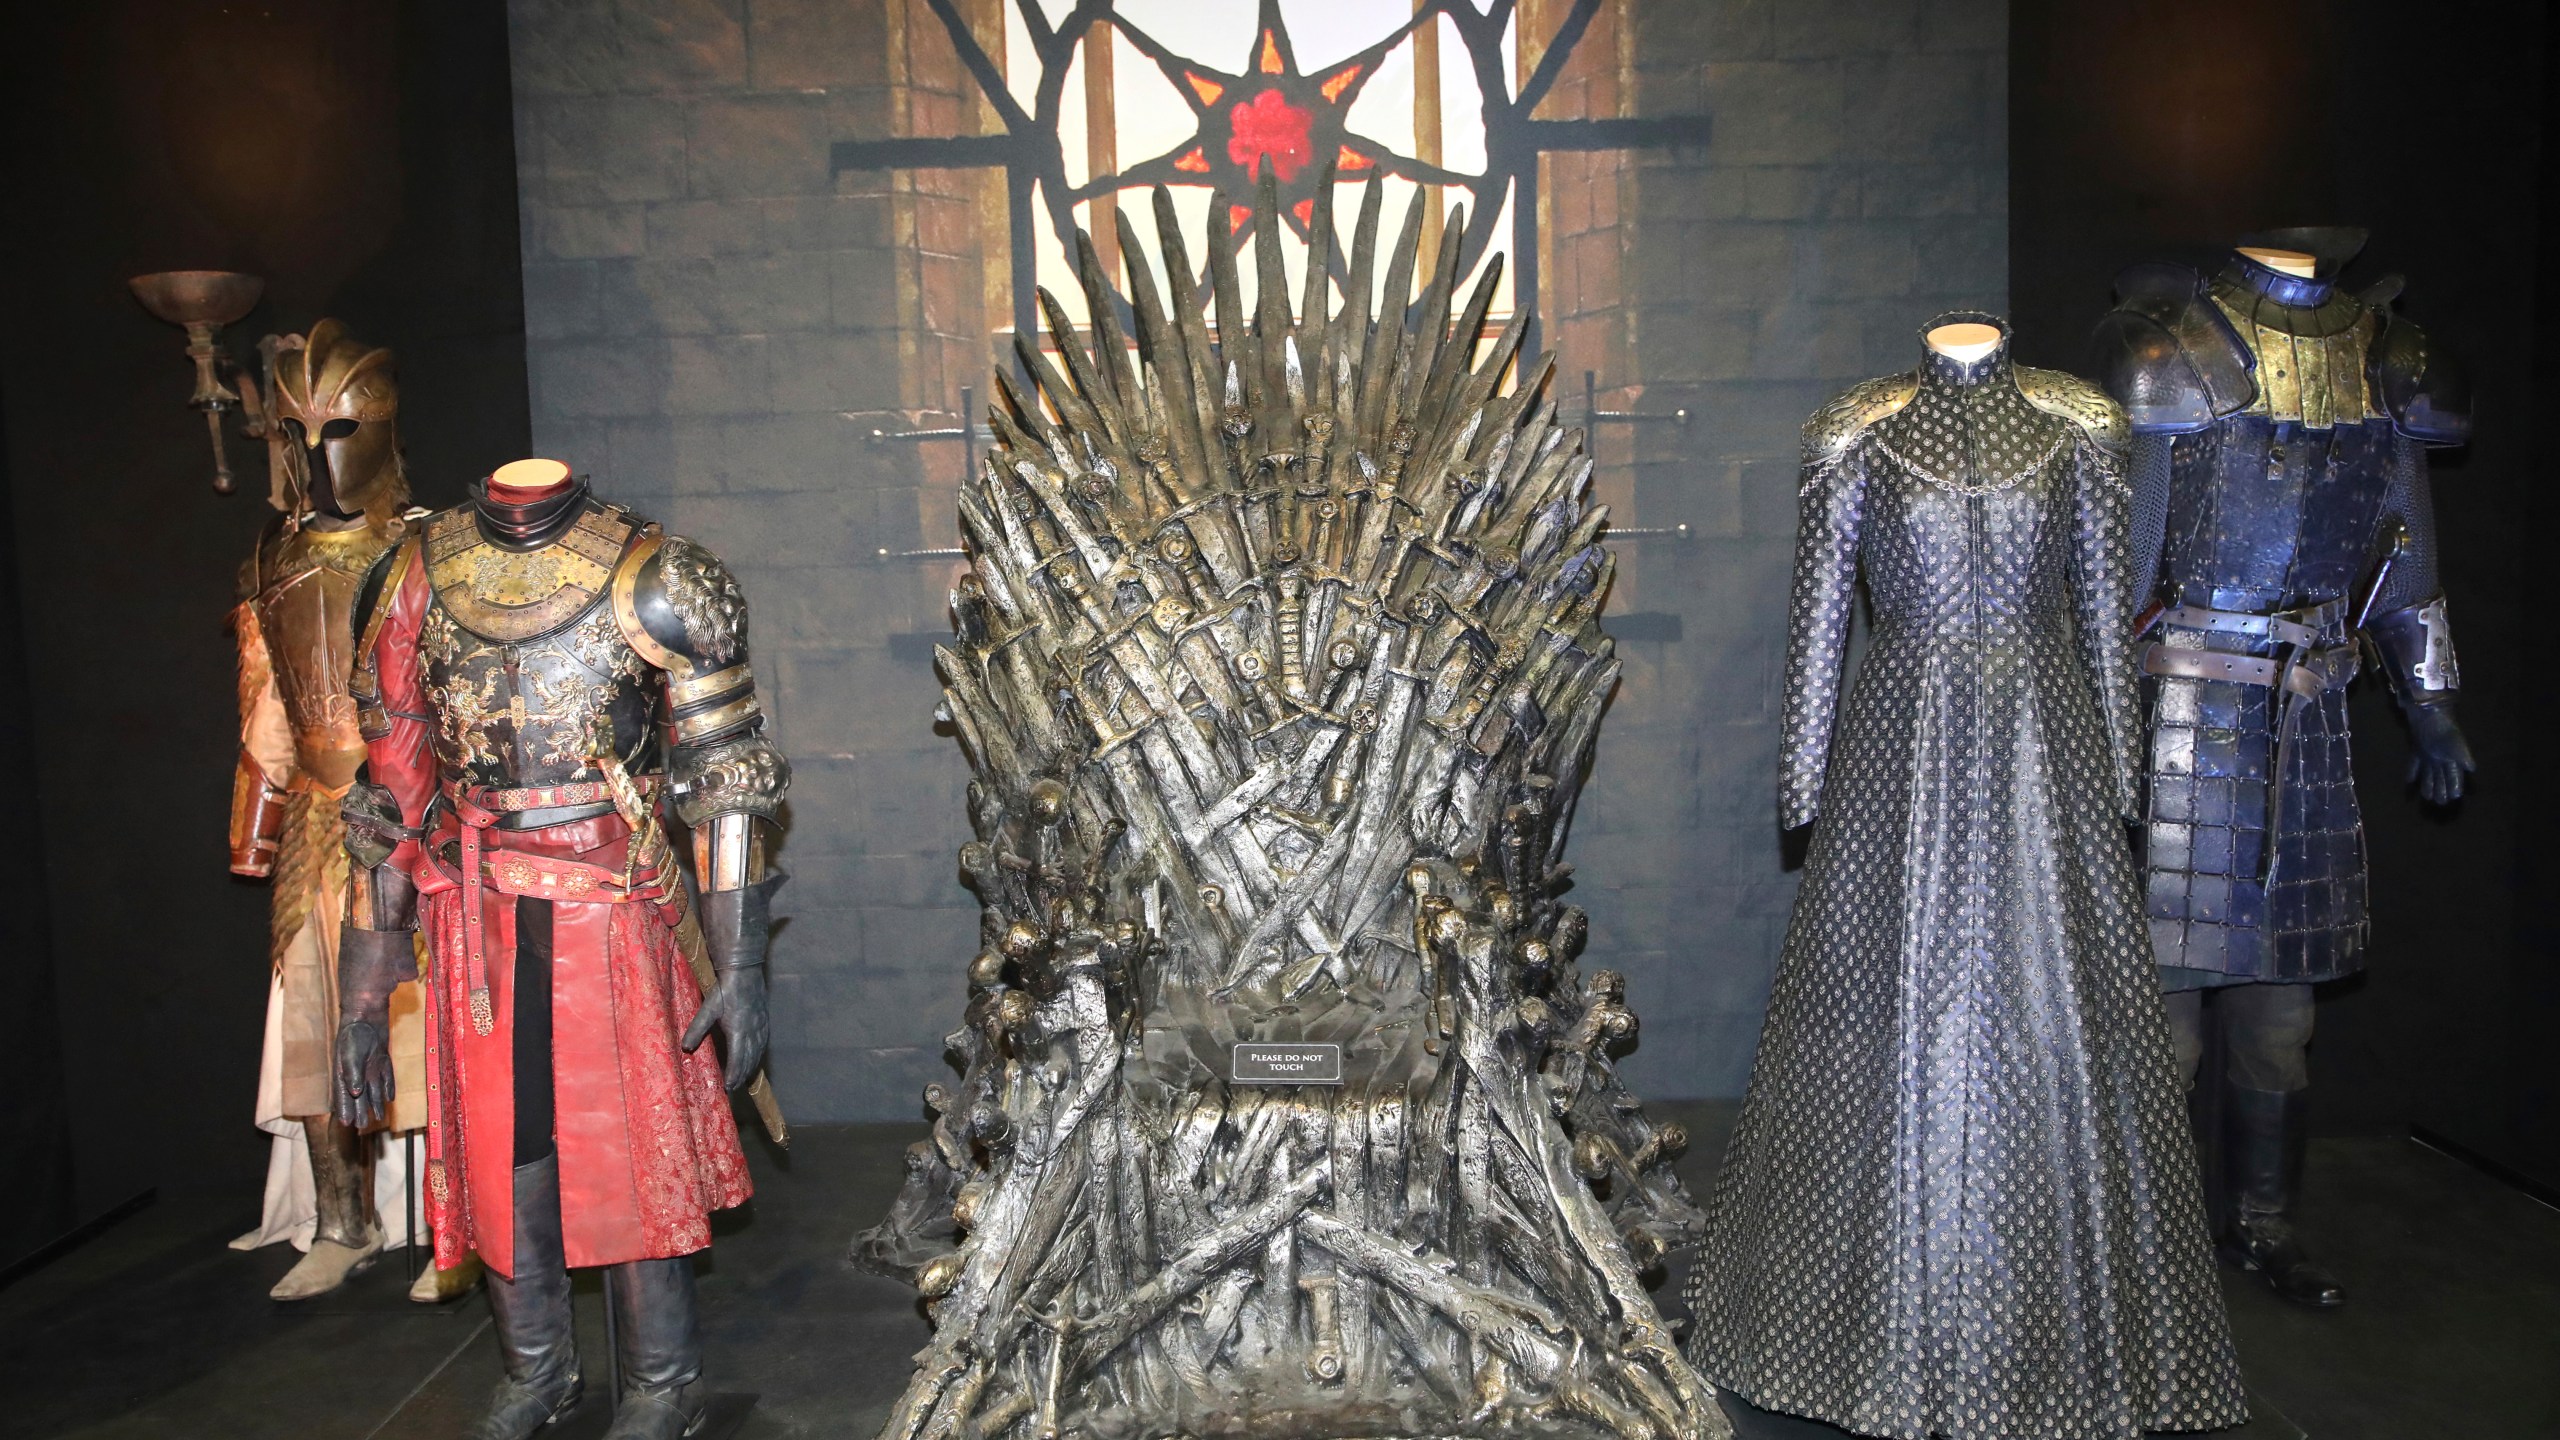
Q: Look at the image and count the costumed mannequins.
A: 4